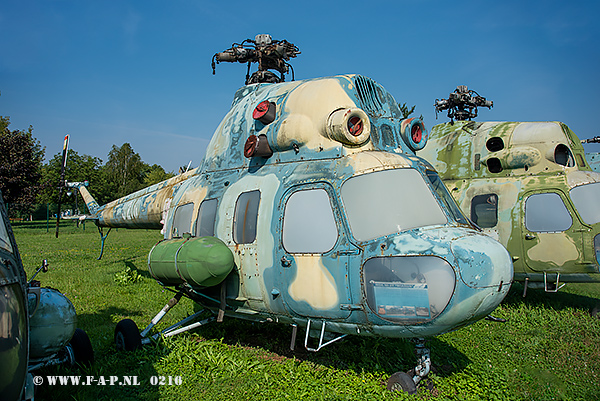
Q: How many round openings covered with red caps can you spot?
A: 4